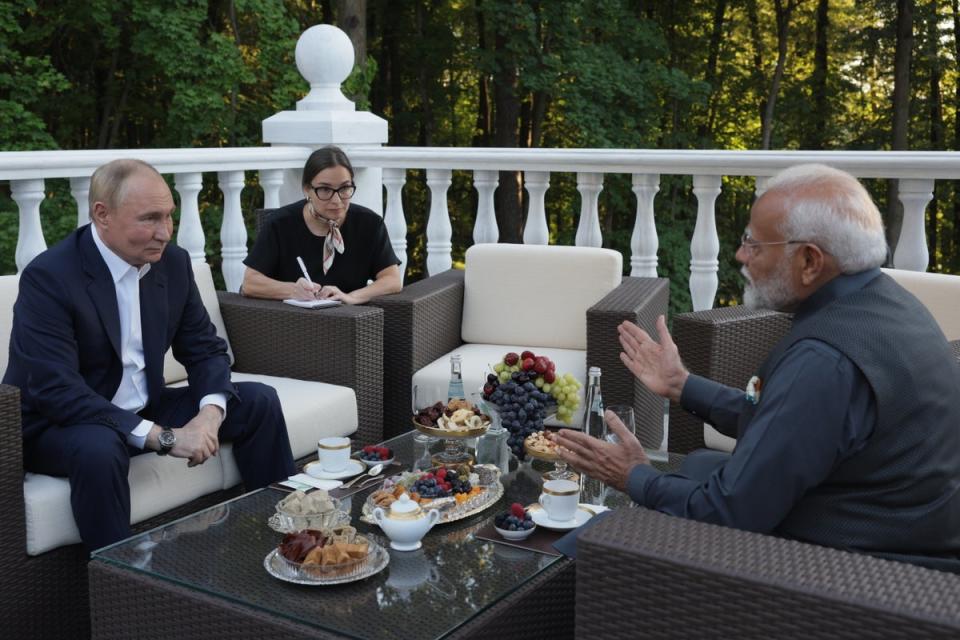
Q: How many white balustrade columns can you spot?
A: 14